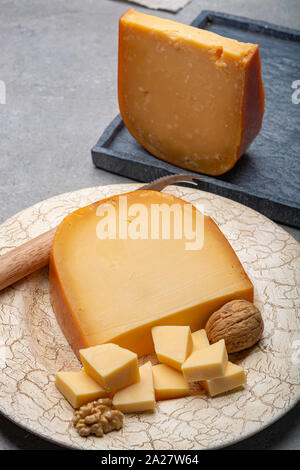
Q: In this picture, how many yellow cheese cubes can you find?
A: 8